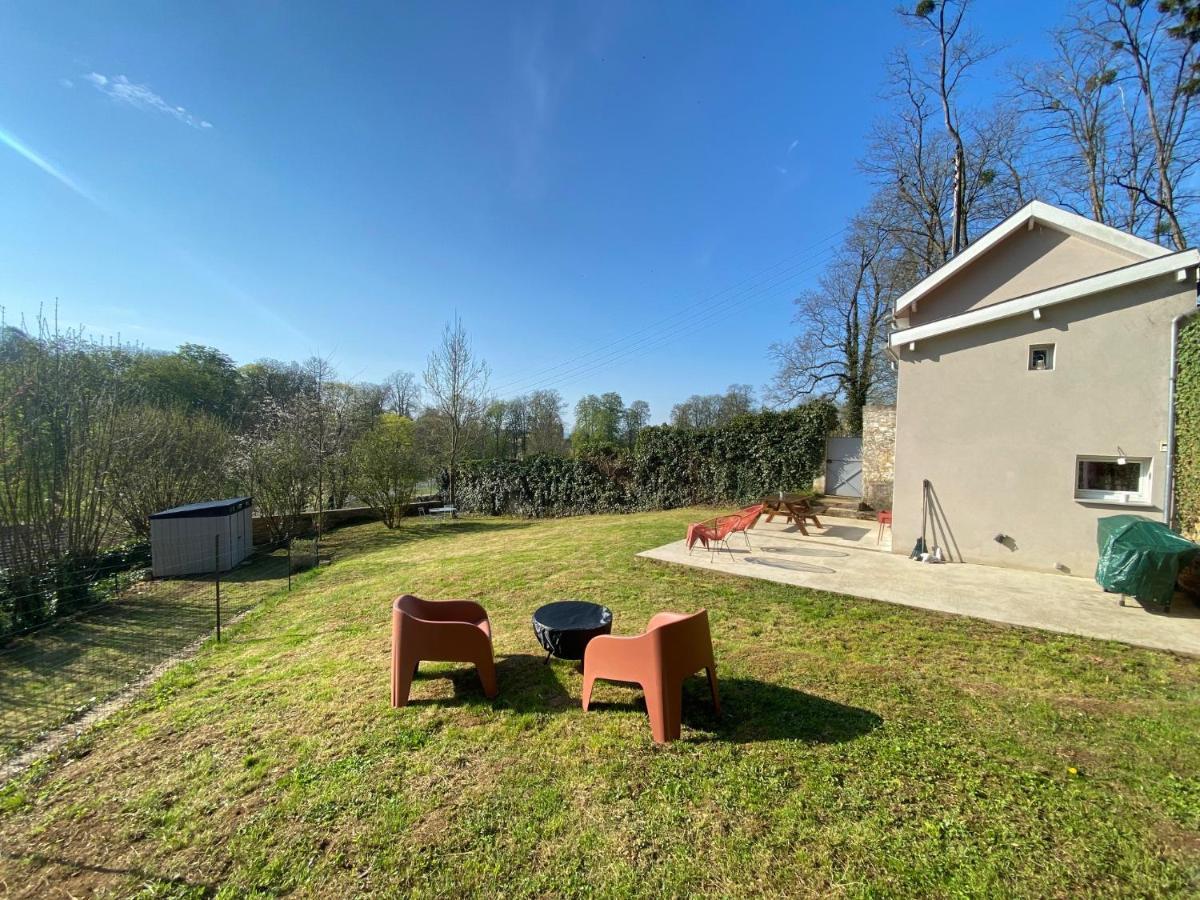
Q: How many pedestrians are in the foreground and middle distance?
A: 0